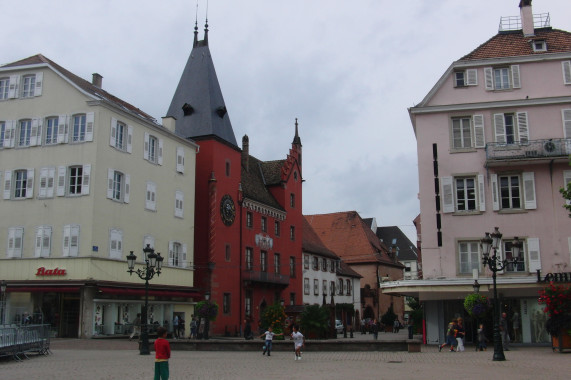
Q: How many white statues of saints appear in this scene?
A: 0